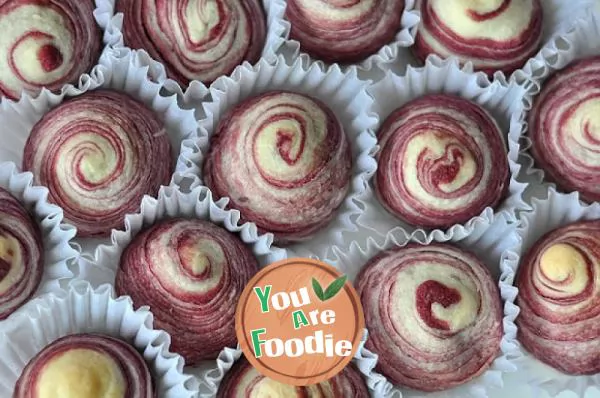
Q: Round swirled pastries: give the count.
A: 14